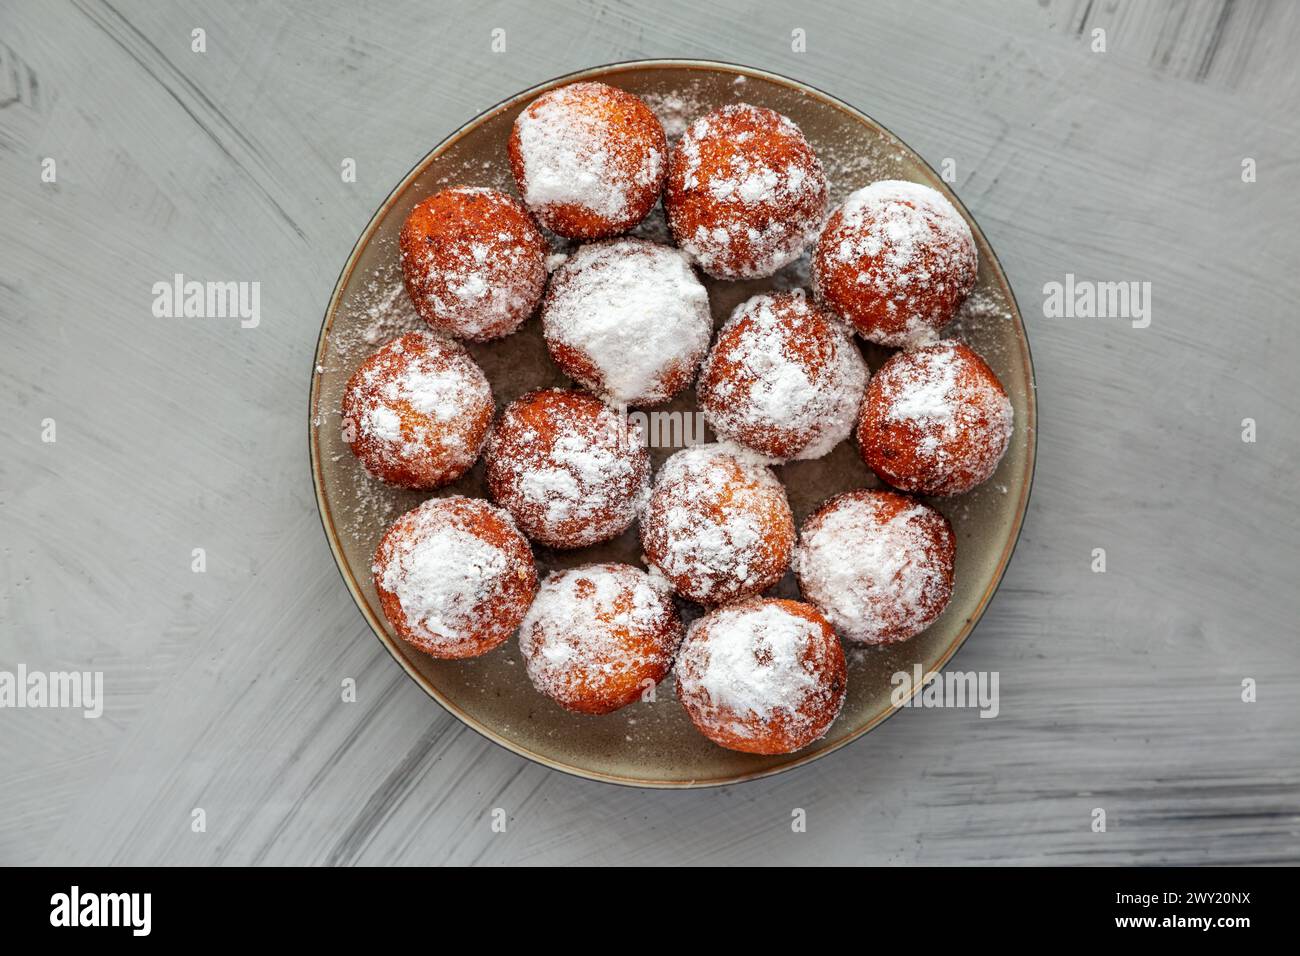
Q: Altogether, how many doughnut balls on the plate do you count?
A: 14